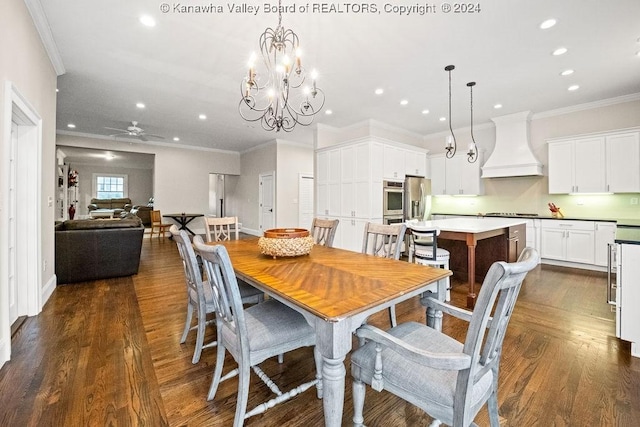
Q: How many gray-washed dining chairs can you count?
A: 6